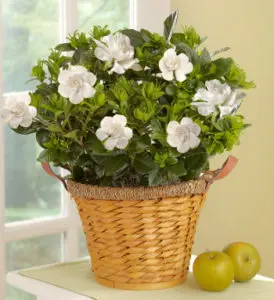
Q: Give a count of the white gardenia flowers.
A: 7